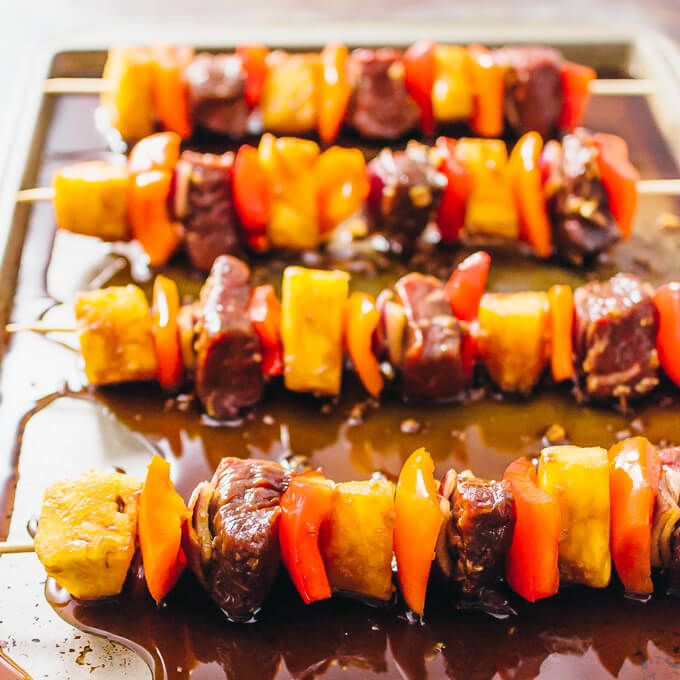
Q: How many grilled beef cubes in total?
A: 11